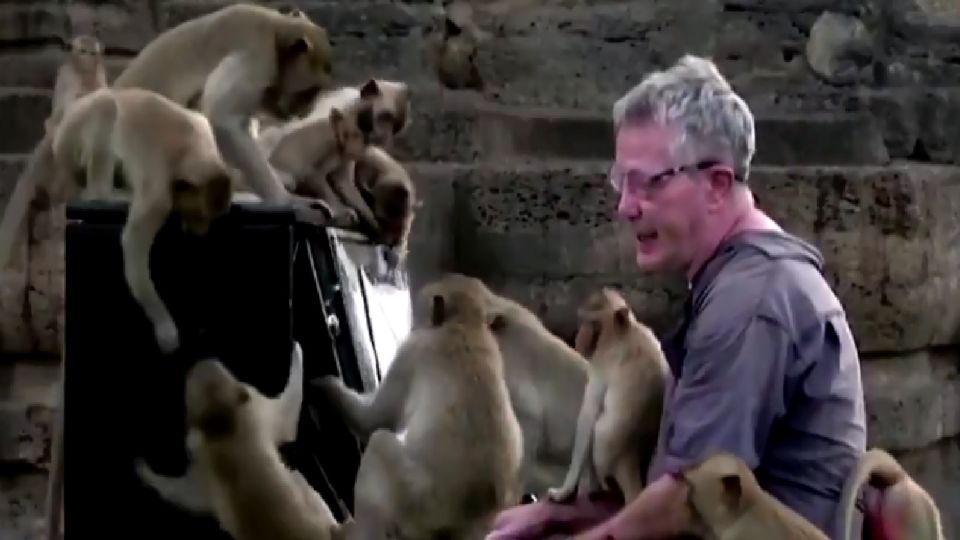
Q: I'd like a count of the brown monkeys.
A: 12